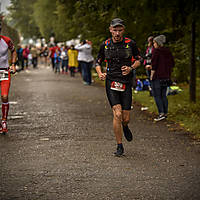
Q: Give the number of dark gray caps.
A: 1